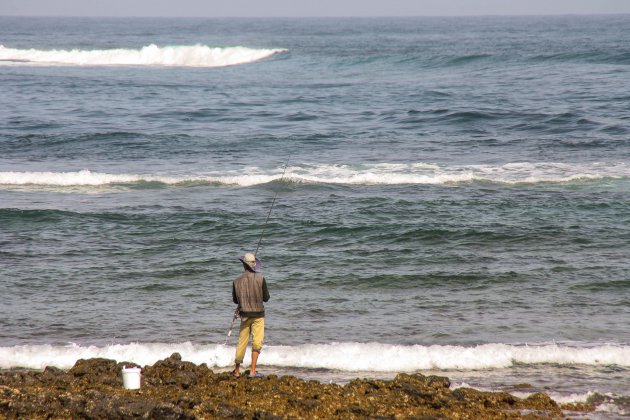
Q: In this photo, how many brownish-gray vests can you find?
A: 1